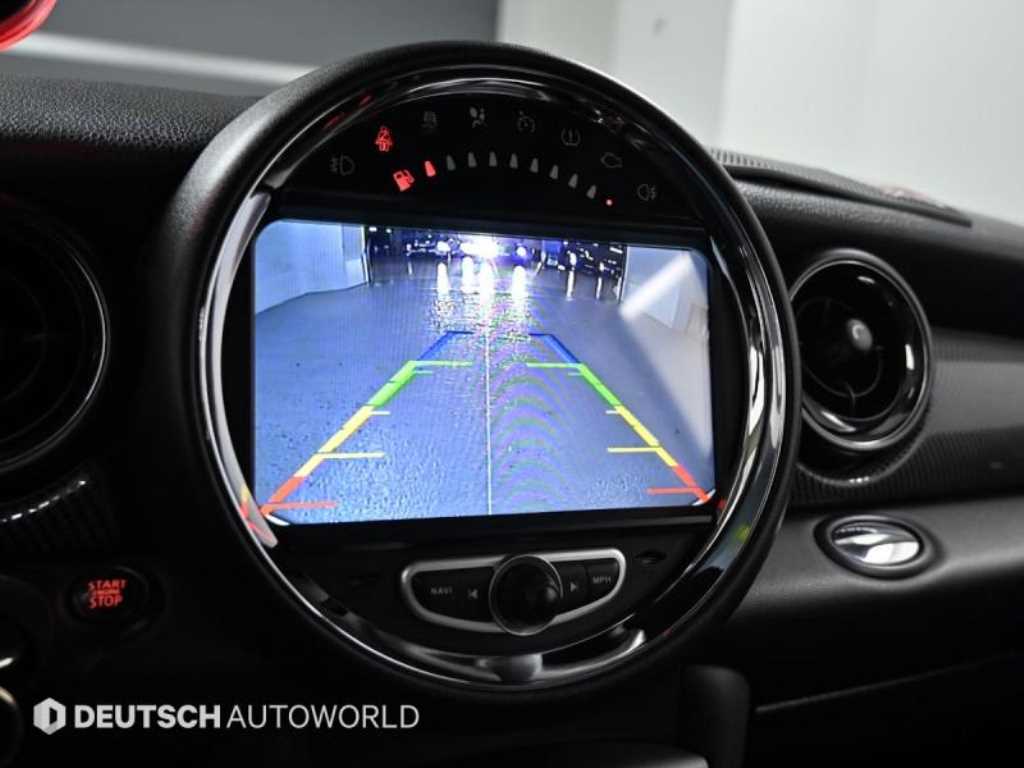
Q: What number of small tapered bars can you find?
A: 9